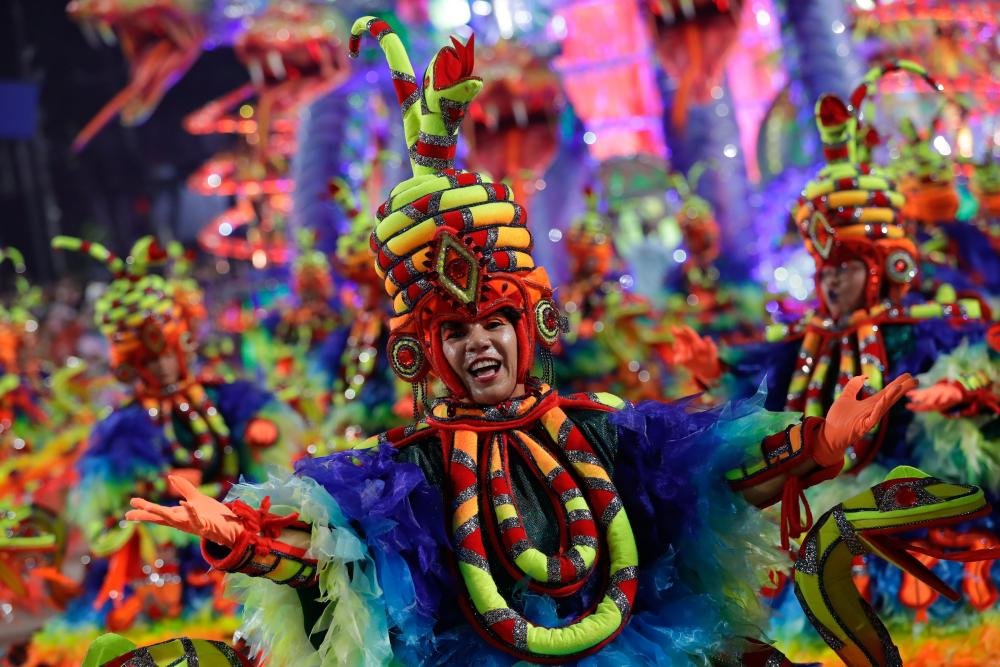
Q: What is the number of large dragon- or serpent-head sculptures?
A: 4